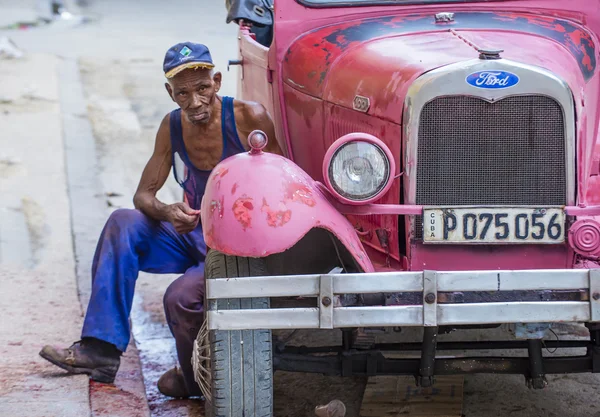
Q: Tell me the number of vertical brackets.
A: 3